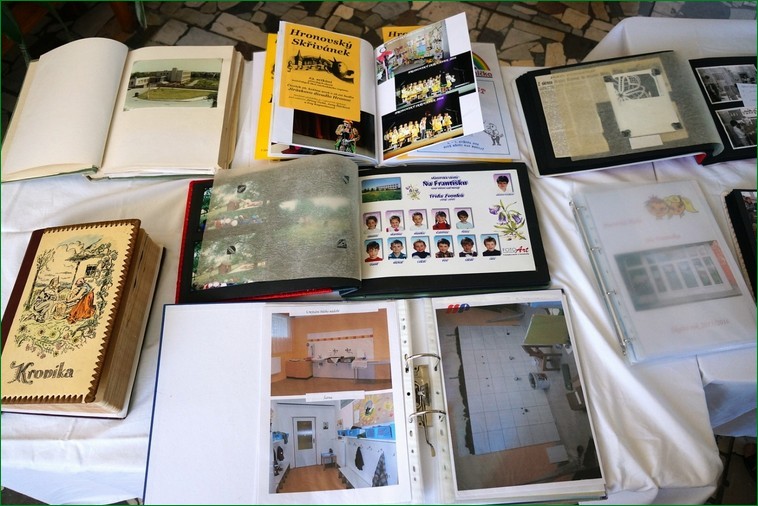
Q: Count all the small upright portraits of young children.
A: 11